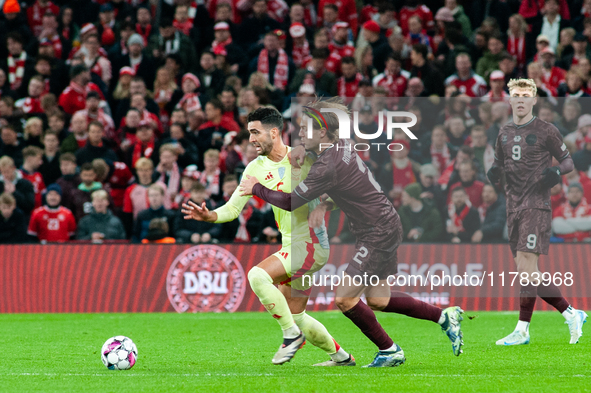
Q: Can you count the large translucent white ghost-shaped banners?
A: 0